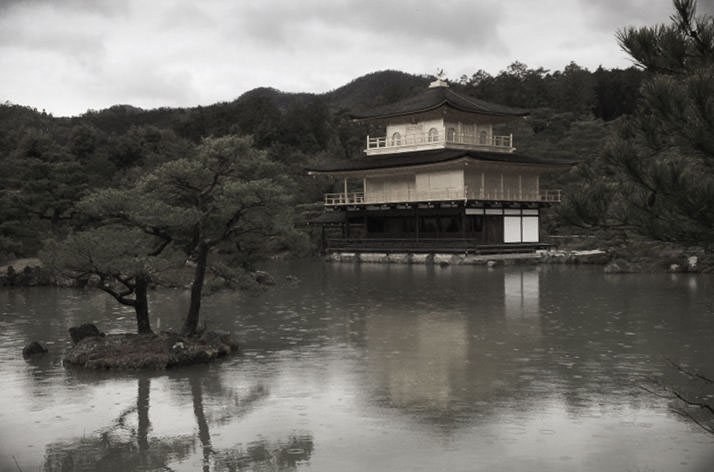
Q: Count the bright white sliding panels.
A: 2